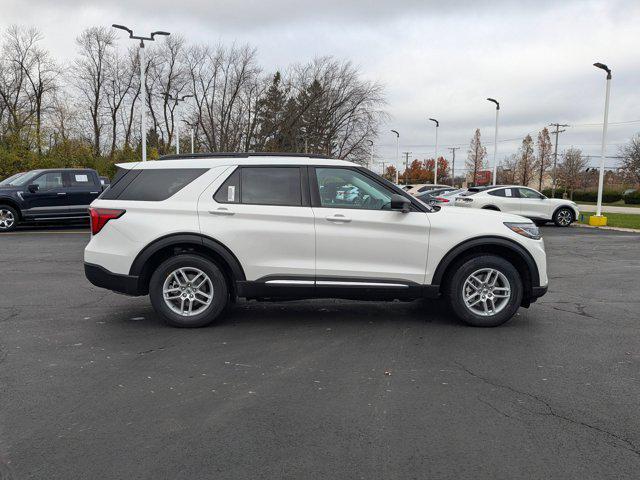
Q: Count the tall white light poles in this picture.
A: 8